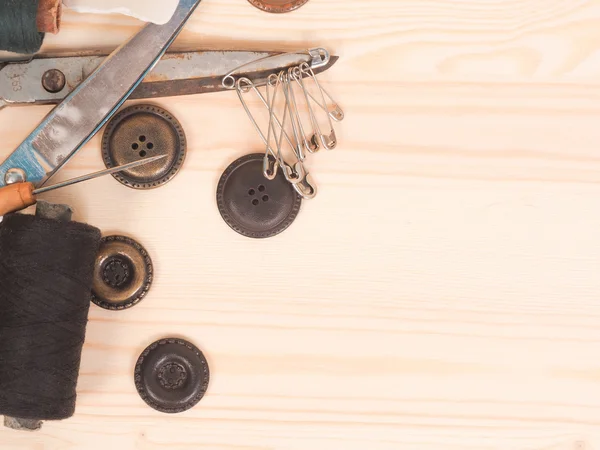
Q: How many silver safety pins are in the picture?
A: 8